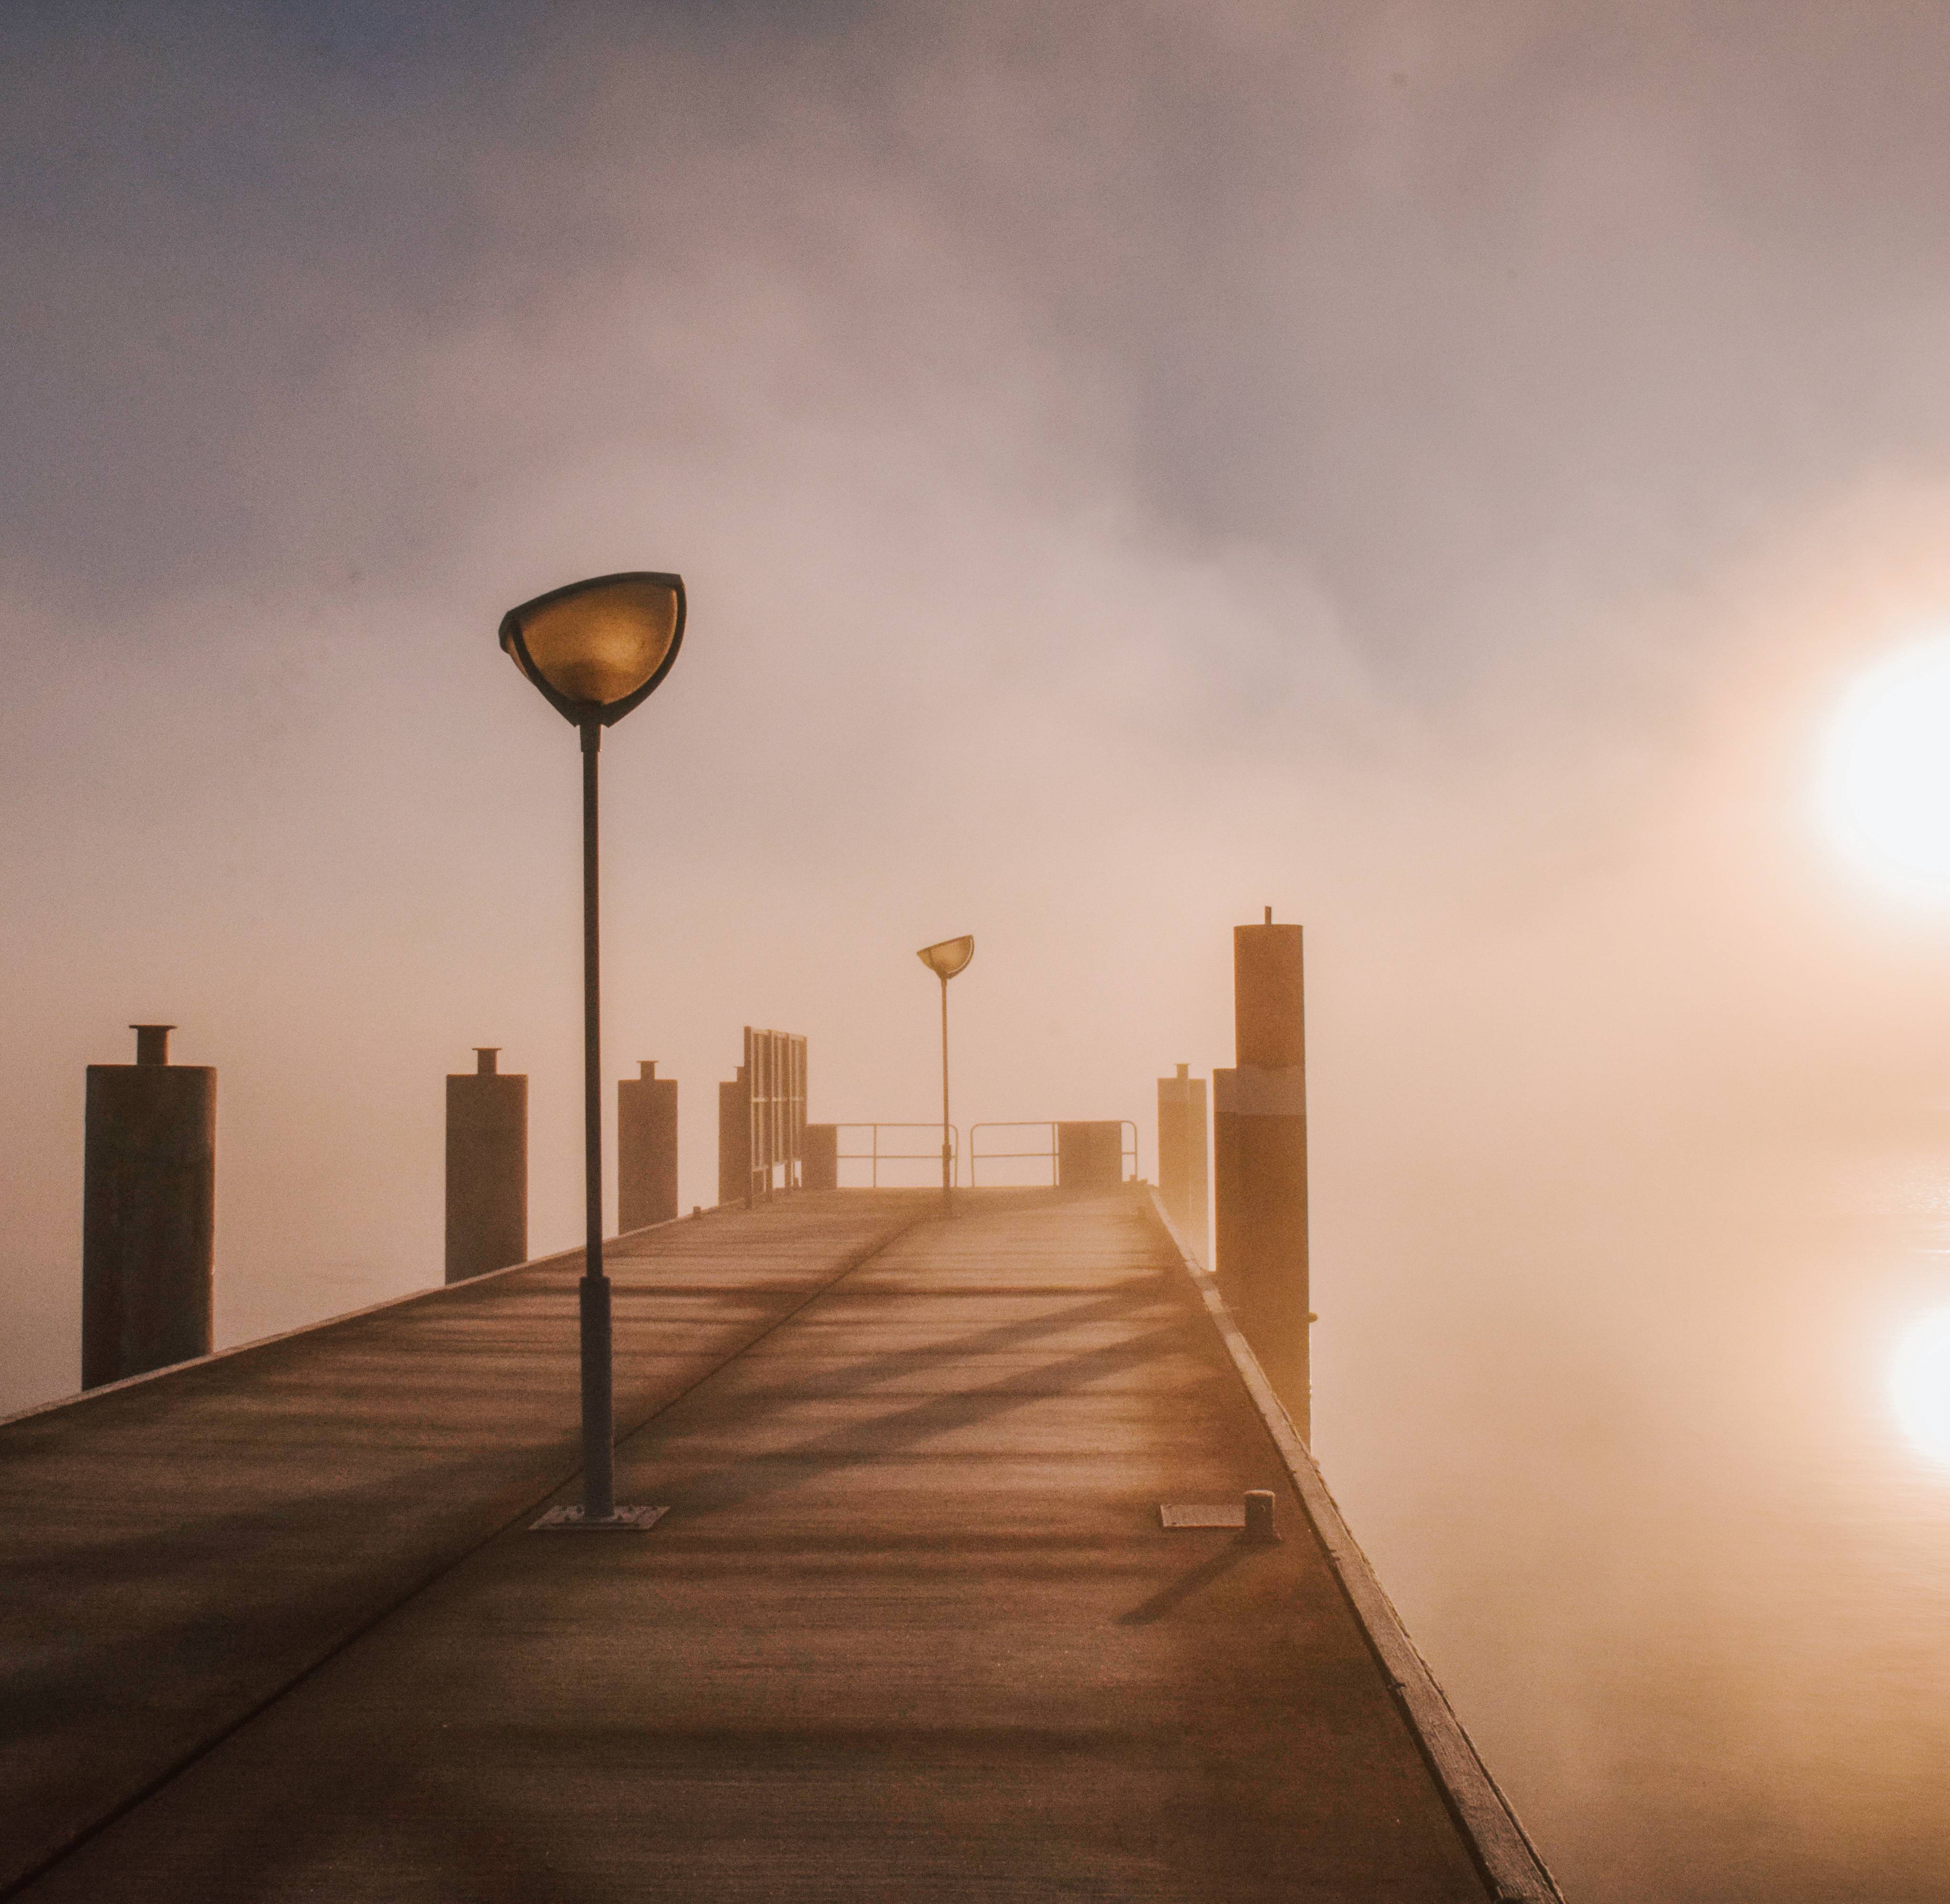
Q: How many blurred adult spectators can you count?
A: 0